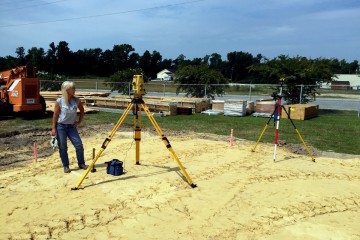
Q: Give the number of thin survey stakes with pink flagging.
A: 2